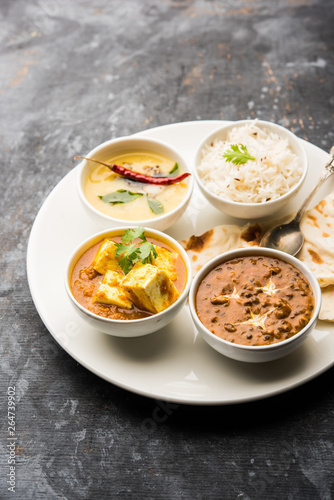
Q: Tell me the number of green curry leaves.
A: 3